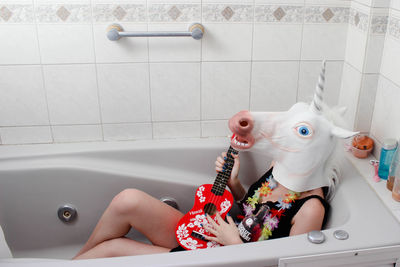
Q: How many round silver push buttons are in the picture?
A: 2